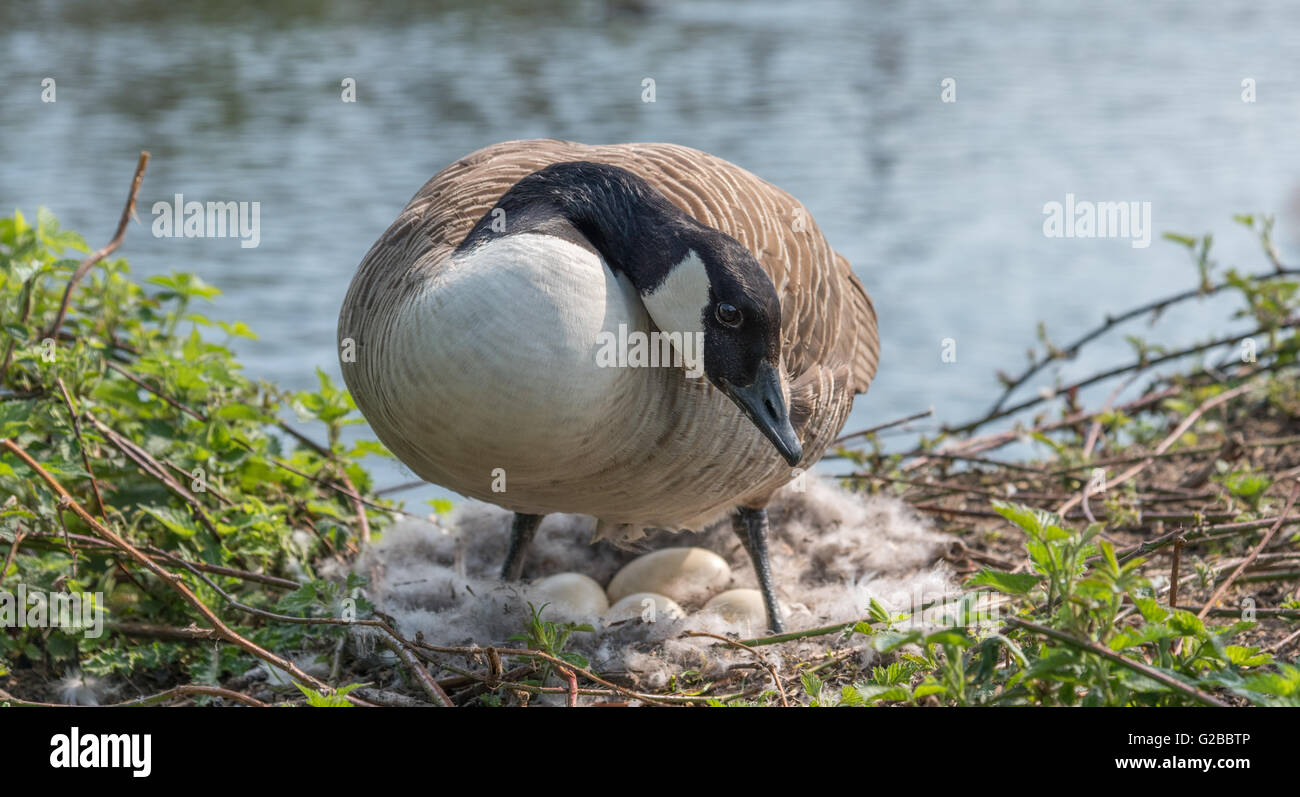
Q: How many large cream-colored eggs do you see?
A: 4